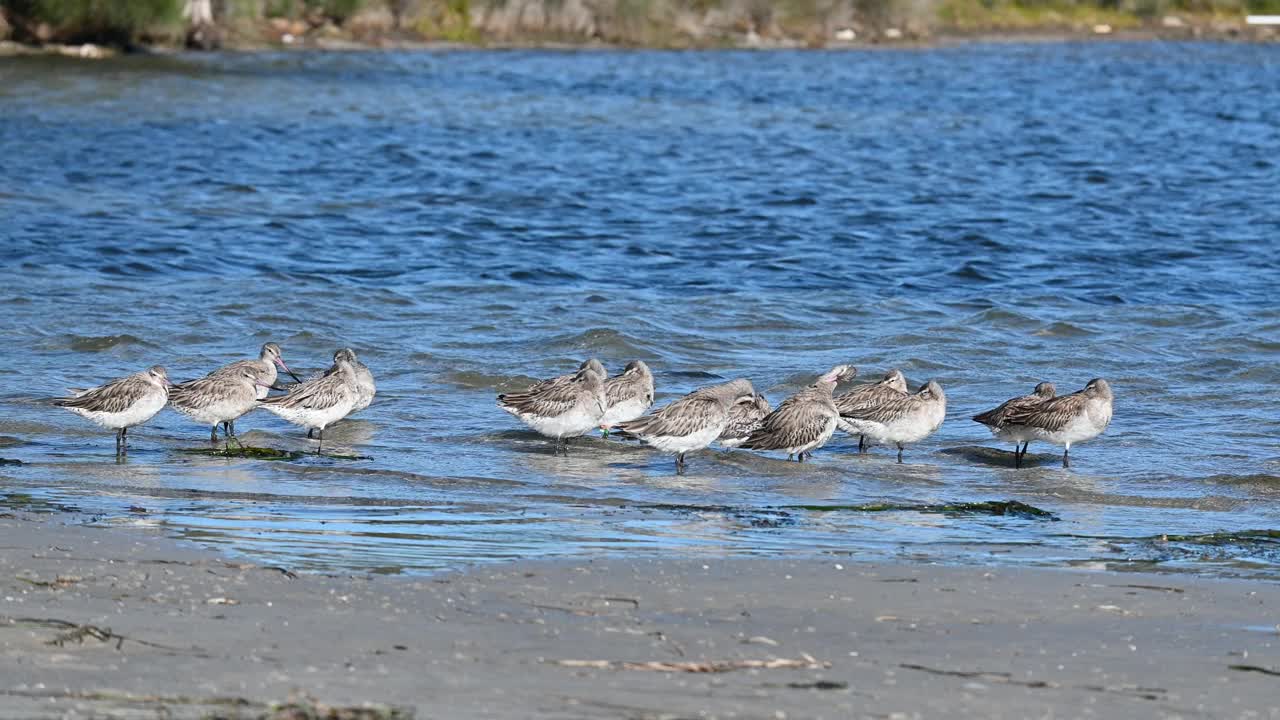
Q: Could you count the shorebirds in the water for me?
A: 15